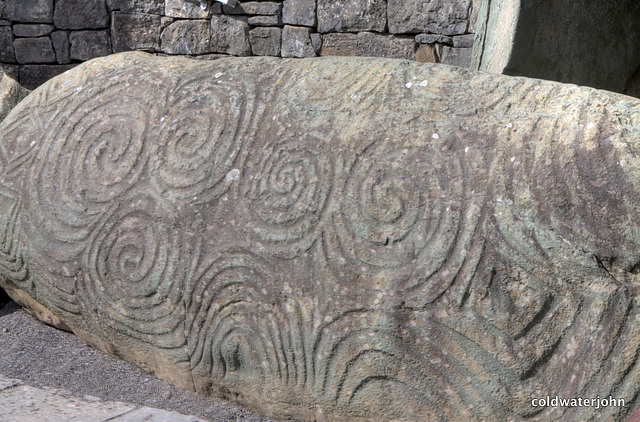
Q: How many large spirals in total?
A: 5